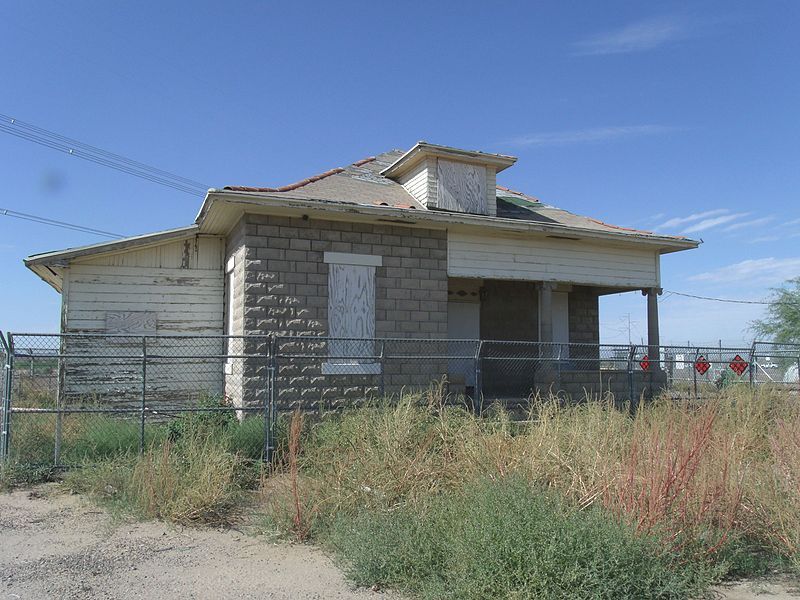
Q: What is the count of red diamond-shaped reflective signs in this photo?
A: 3